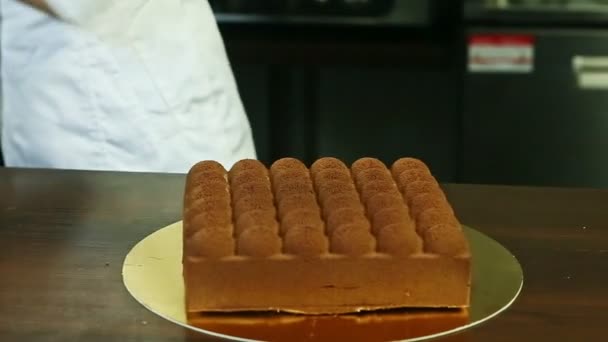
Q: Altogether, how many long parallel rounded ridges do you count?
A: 6